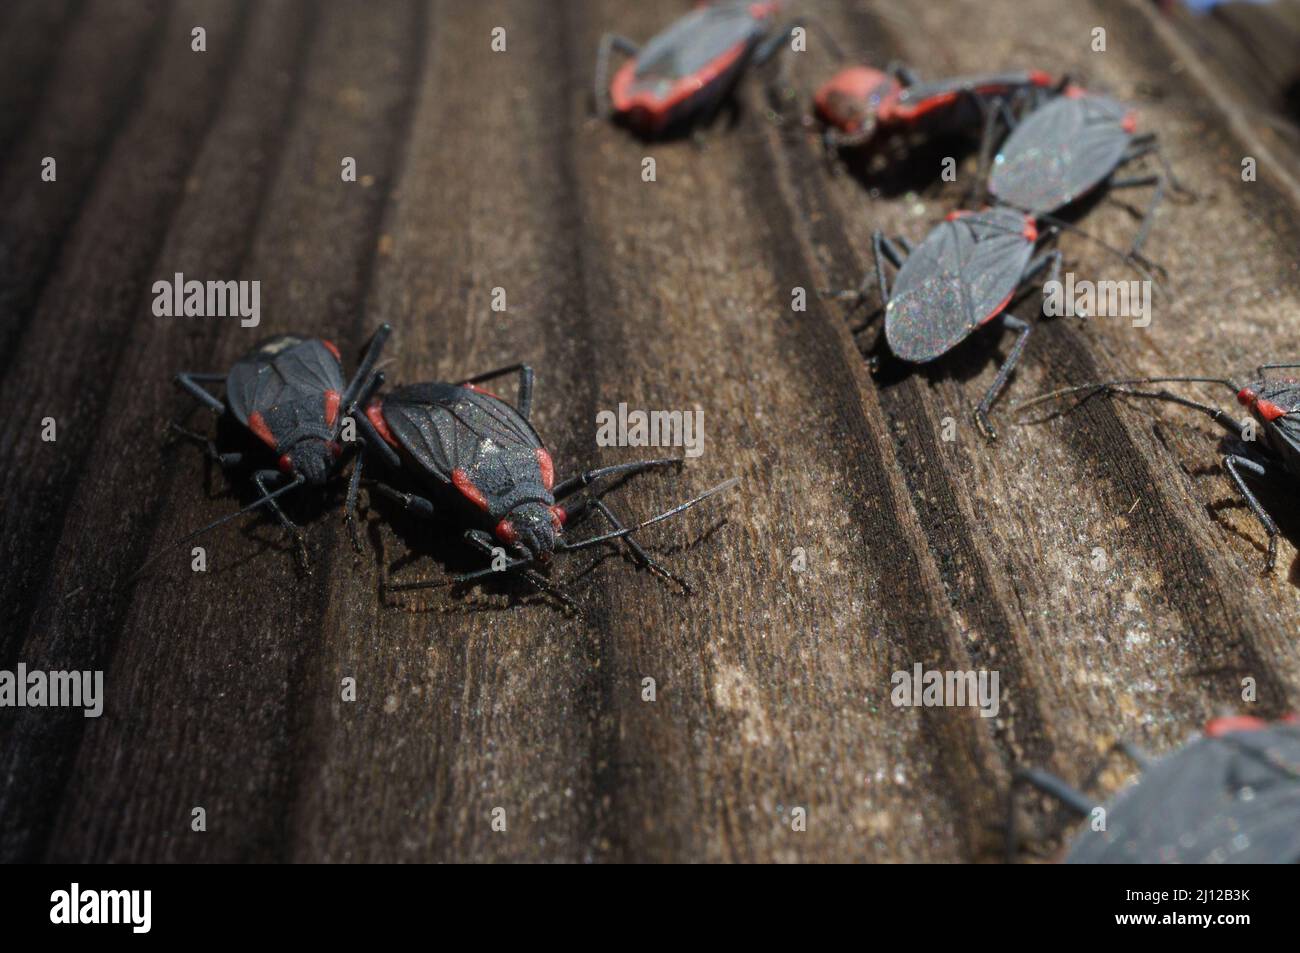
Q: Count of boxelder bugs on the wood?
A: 8